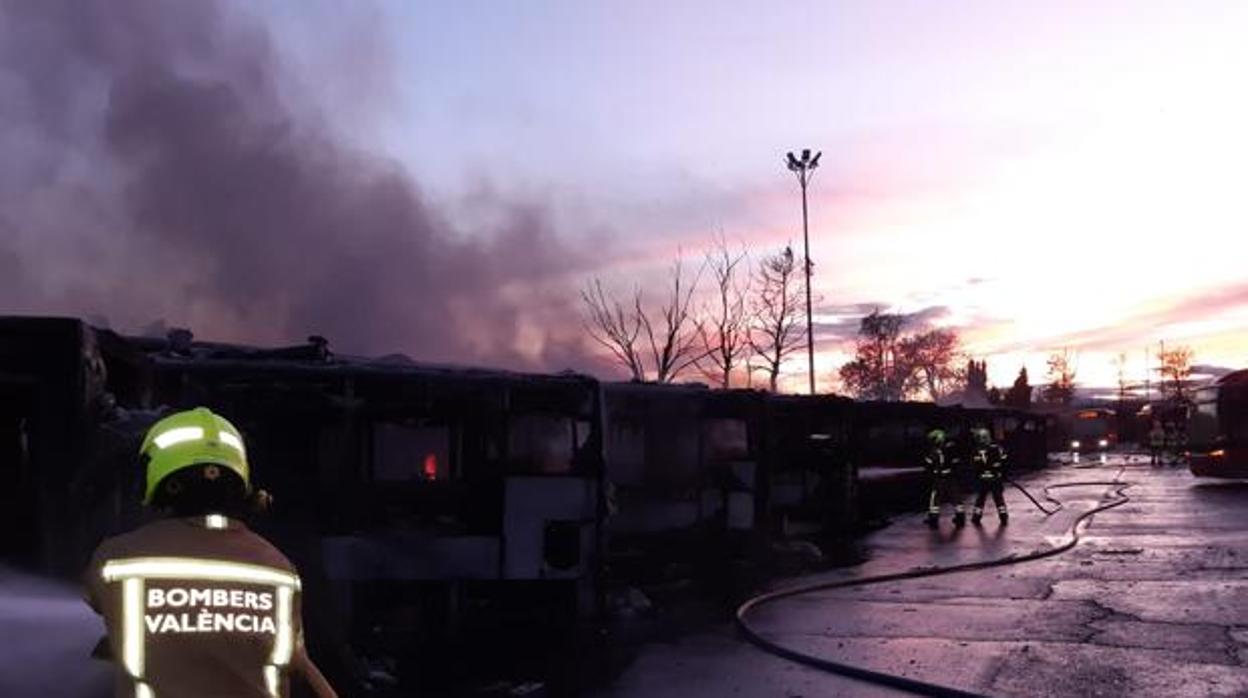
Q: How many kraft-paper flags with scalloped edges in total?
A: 0